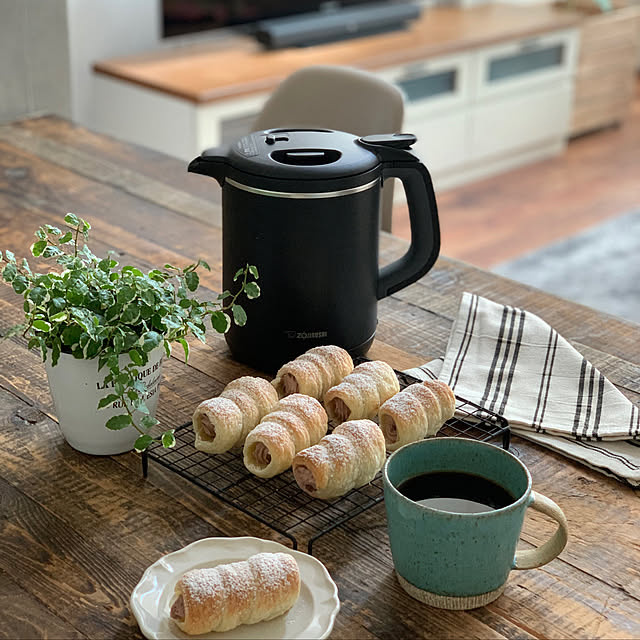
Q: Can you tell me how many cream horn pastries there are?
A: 7